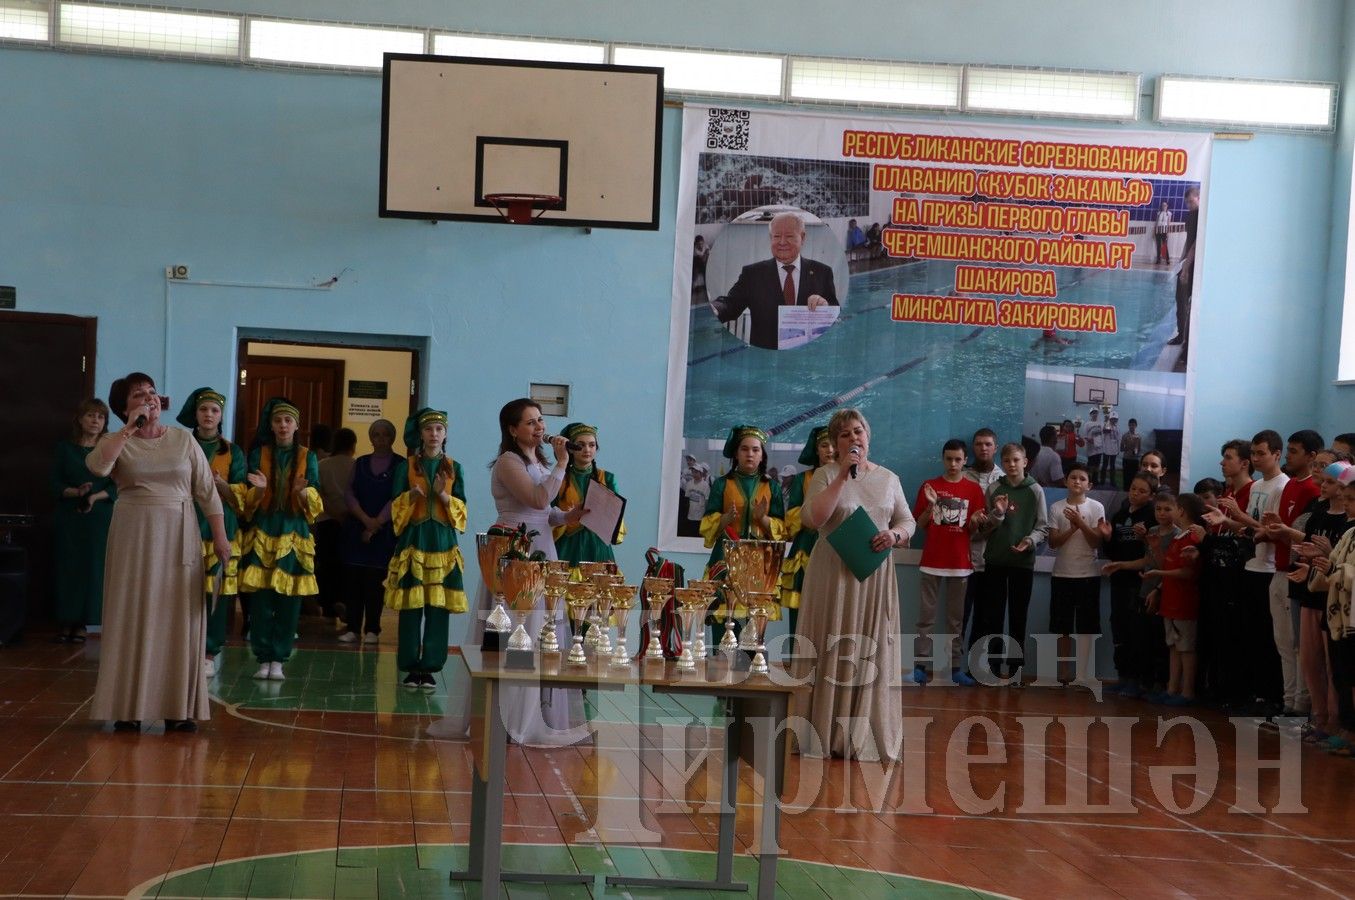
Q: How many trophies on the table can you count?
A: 14